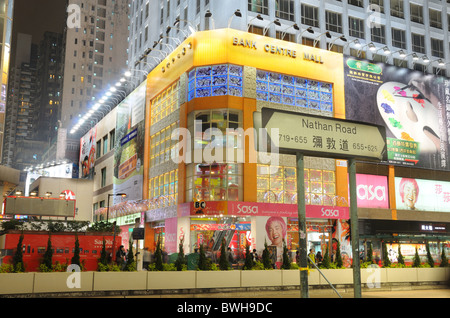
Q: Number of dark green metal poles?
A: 2